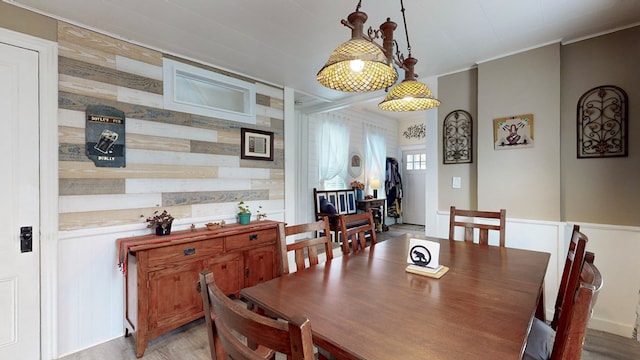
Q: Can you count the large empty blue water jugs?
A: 0